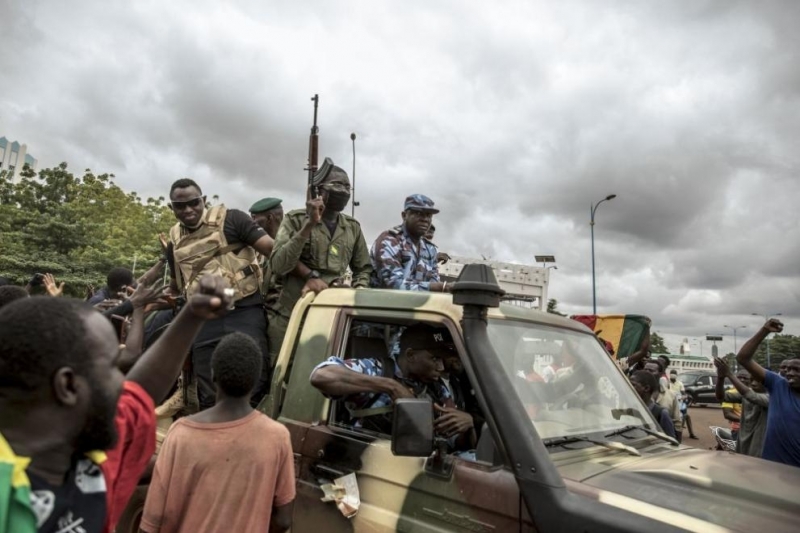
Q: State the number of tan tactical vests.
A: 1